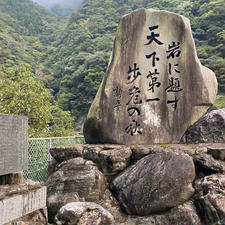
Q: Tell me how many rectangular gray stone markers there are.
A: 1